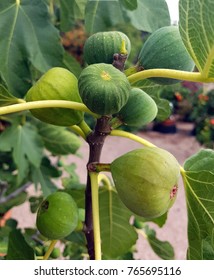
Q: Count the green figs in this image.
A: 7